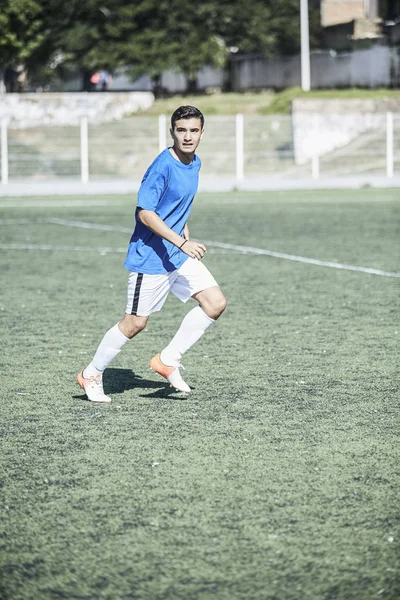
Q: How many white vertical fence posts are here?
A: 6